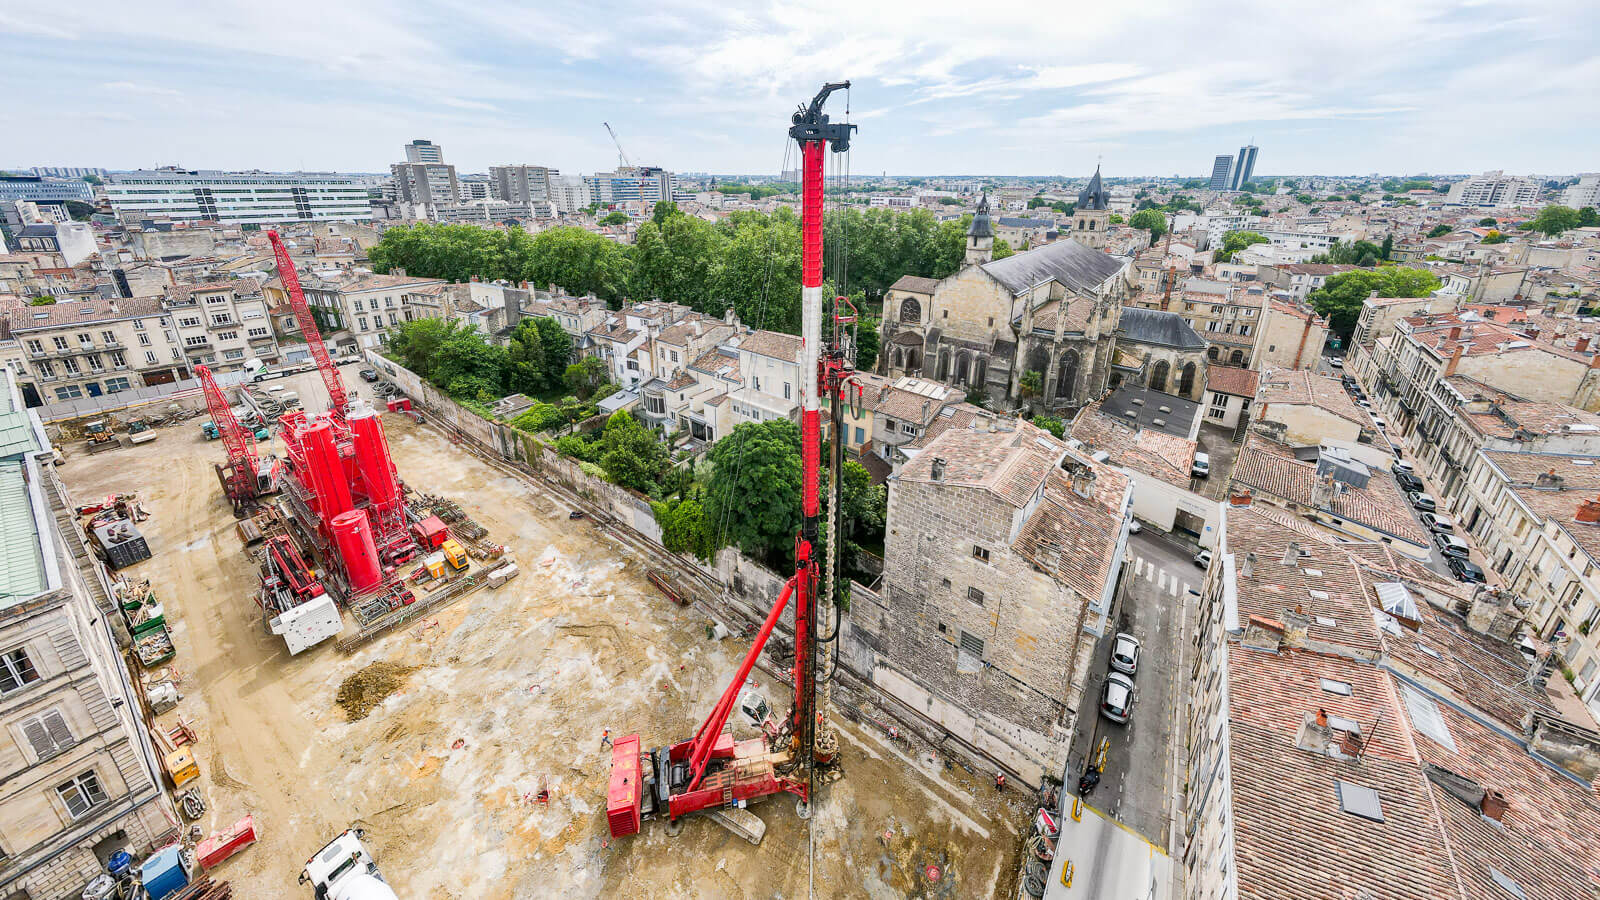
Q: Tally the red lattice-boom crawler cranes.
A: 2